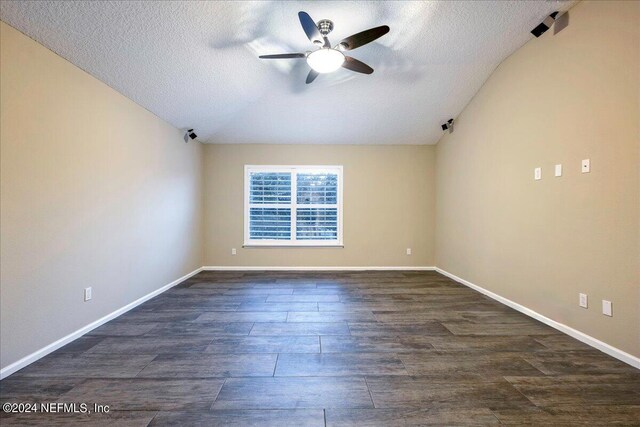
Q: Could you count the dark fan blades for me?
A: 5